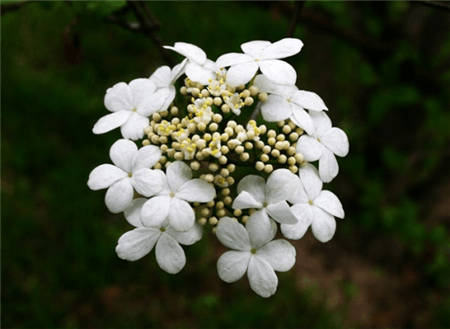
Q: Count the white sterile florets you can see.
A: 12